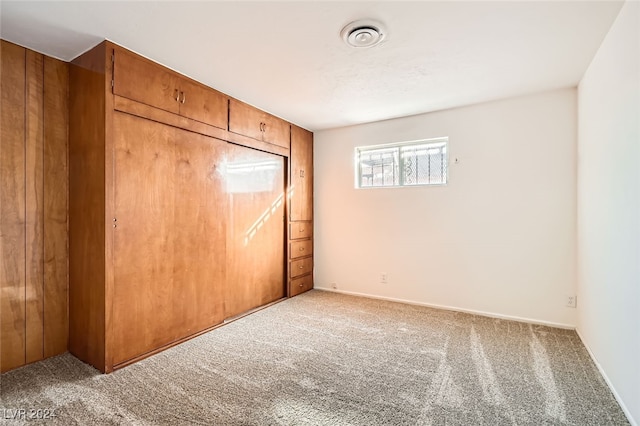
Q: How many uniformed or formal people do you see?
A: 0